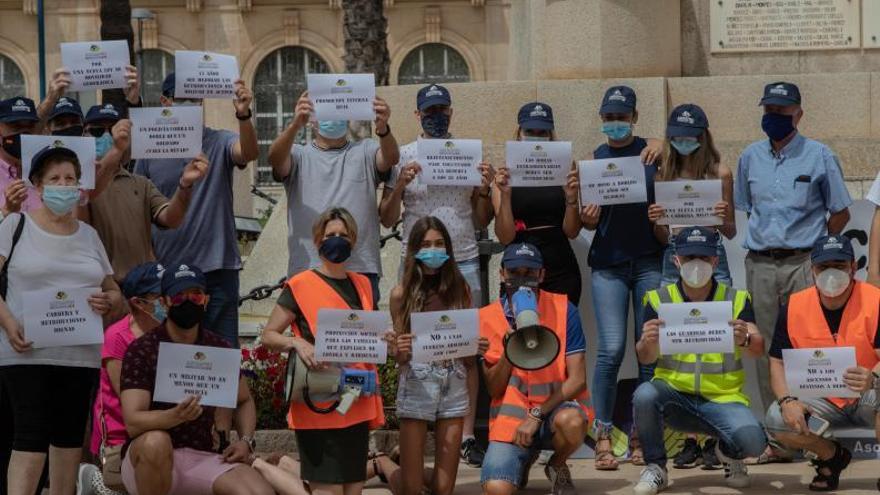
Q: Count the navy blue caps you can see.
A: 15